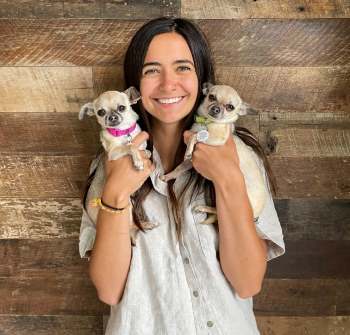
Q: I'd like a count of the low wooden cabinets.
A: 0